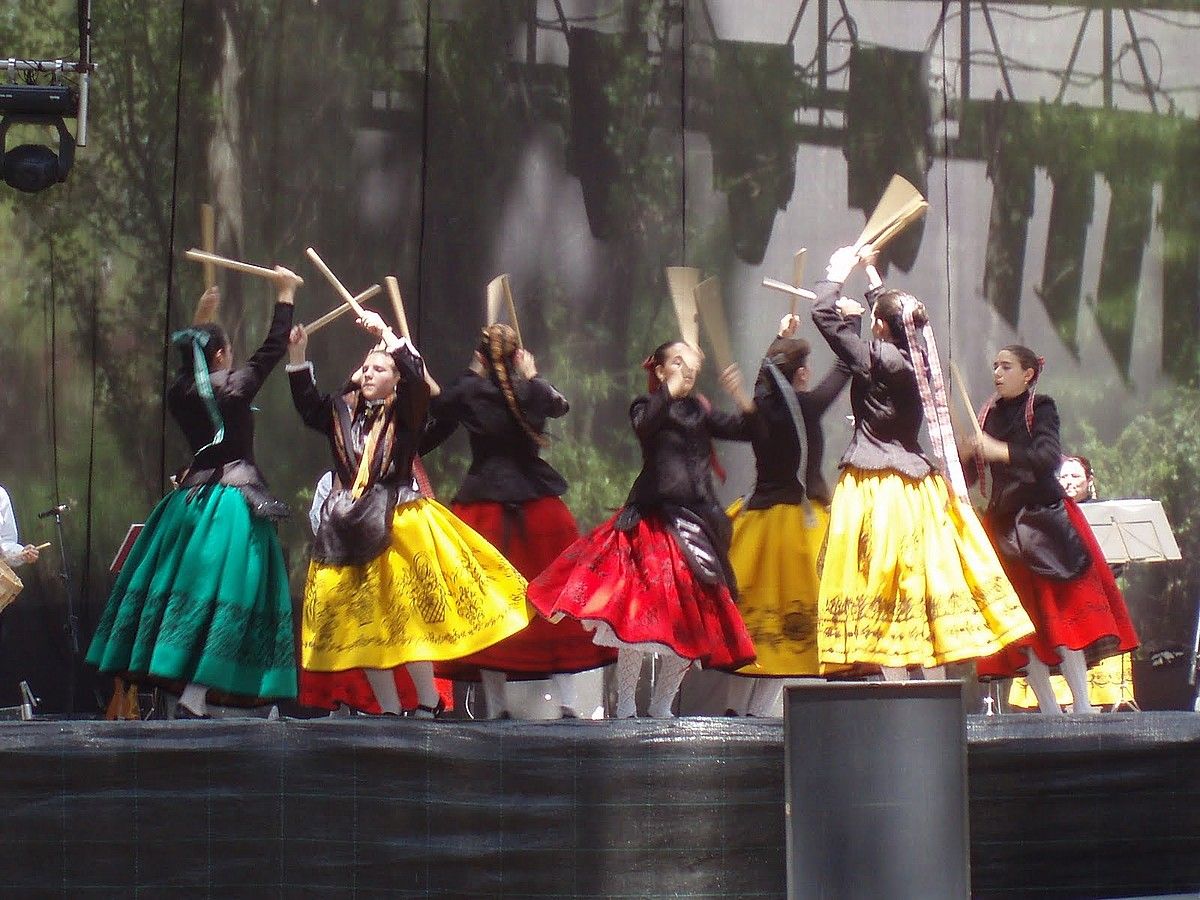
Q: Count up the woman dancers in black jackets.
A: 7